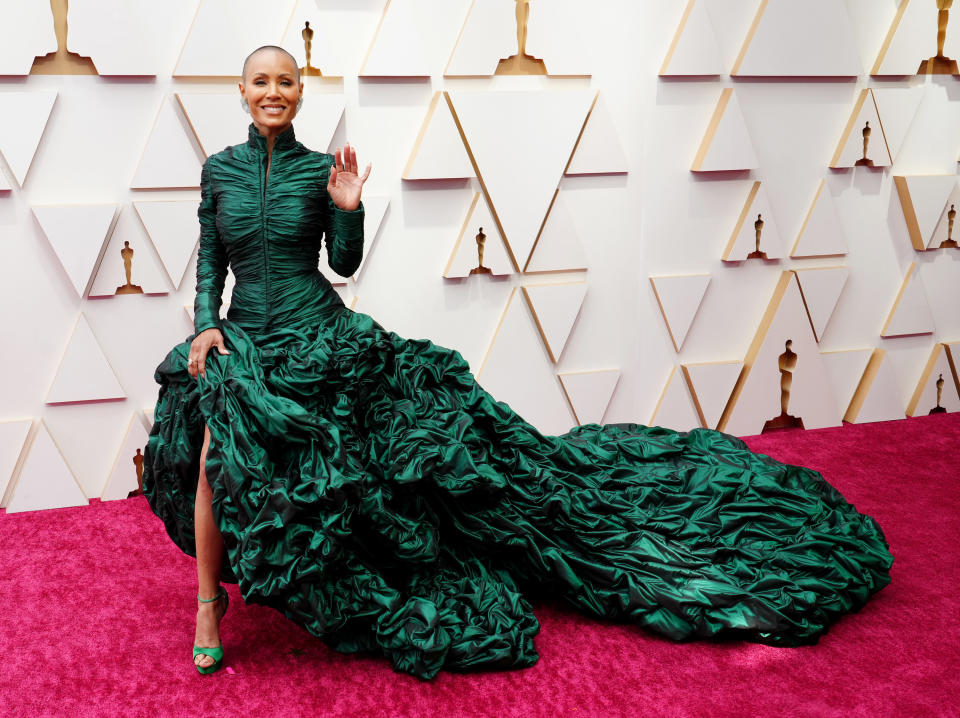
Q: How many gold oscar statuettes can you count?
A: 12